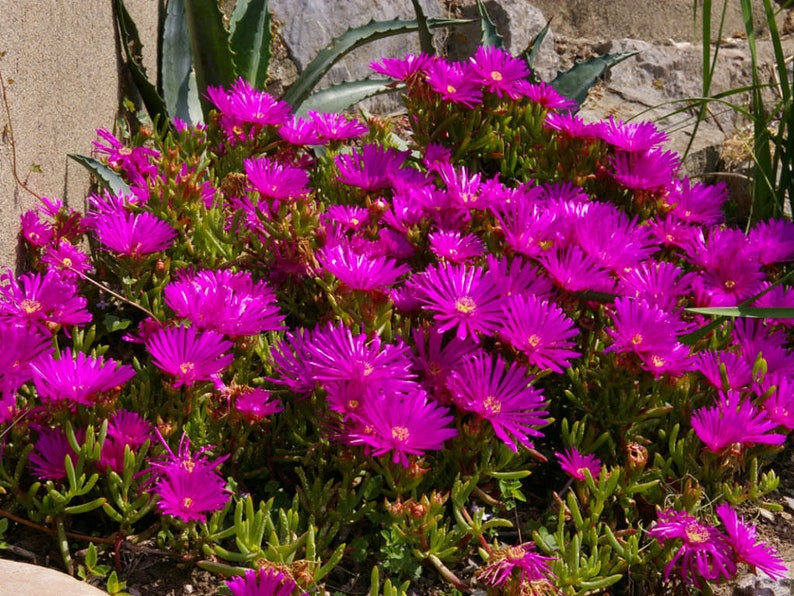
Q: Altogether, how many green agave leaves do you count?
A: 11